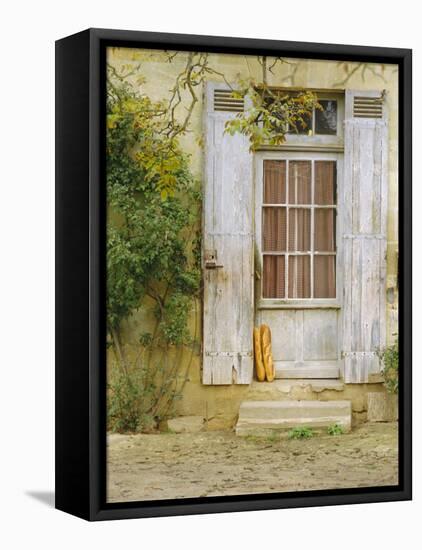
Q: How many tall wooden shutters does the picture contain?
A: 2